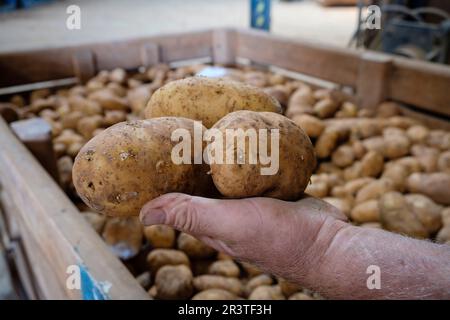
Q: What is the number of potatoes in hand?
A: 3